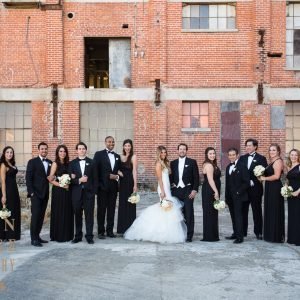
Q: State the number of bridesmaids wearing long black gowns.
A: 6